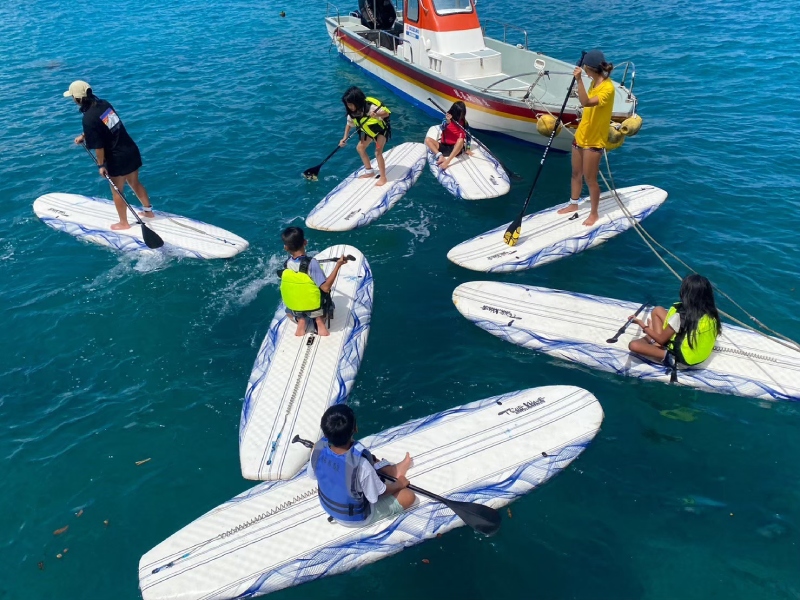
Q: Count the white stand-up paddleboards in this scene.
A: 7